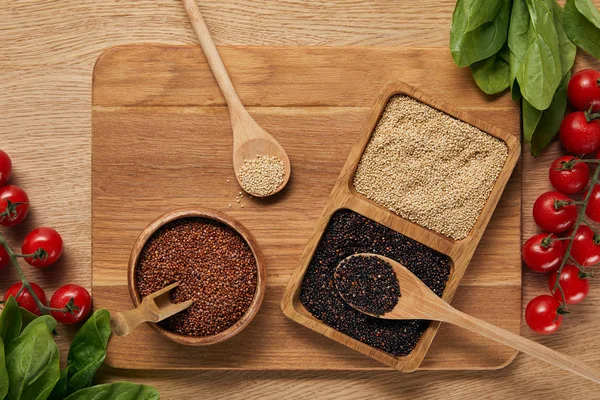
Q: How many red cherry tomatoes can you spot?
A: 15